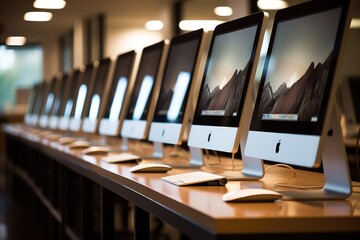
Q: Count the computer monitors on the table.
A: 12